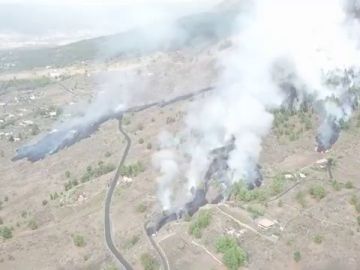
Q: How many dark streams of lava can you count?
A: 3